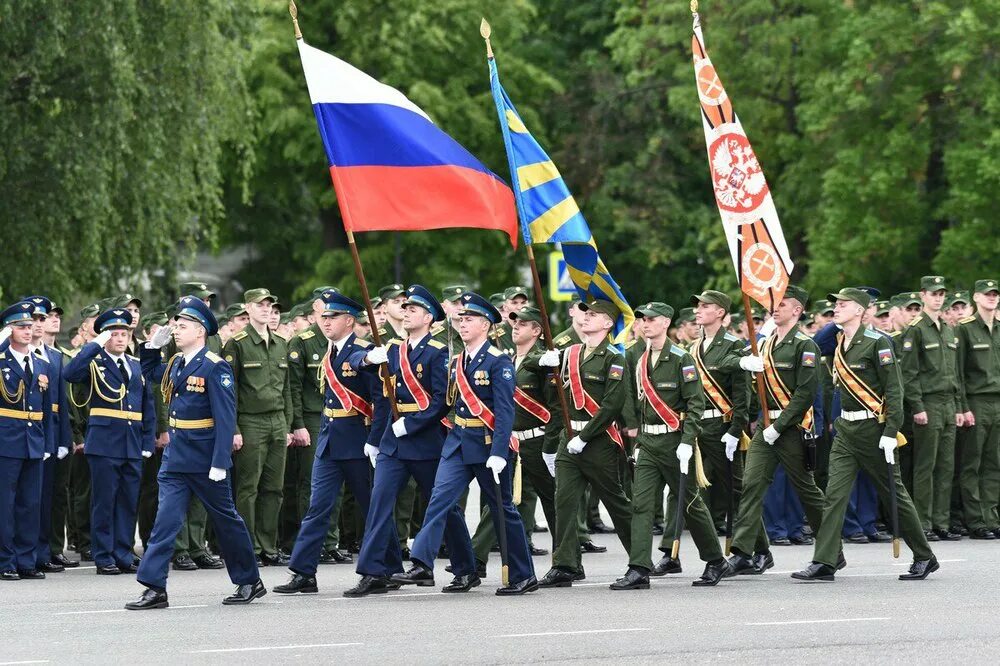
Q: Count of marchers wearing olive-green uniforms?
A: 6